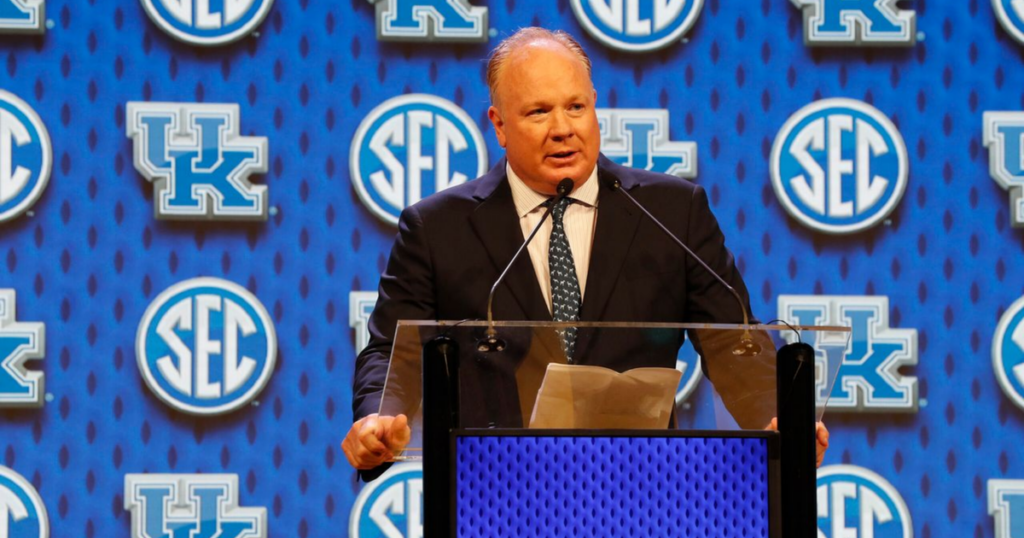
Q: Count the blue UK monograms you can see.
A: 11